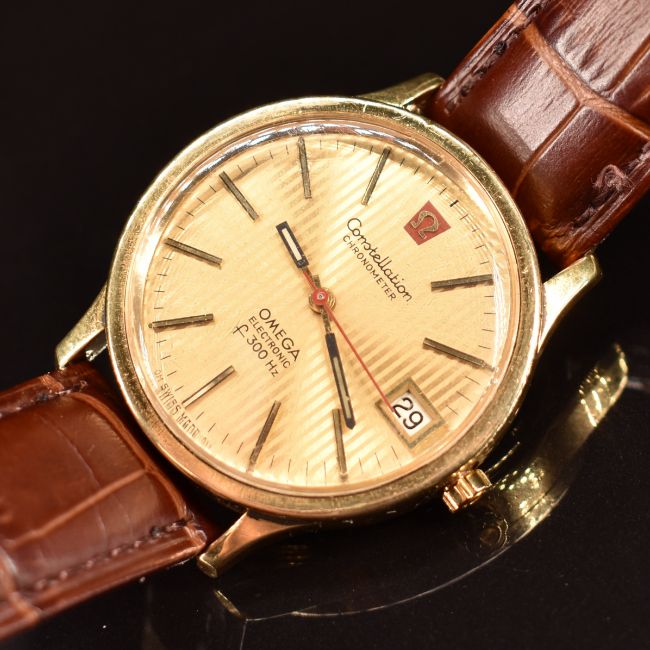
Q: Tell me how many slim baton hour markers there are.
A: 10